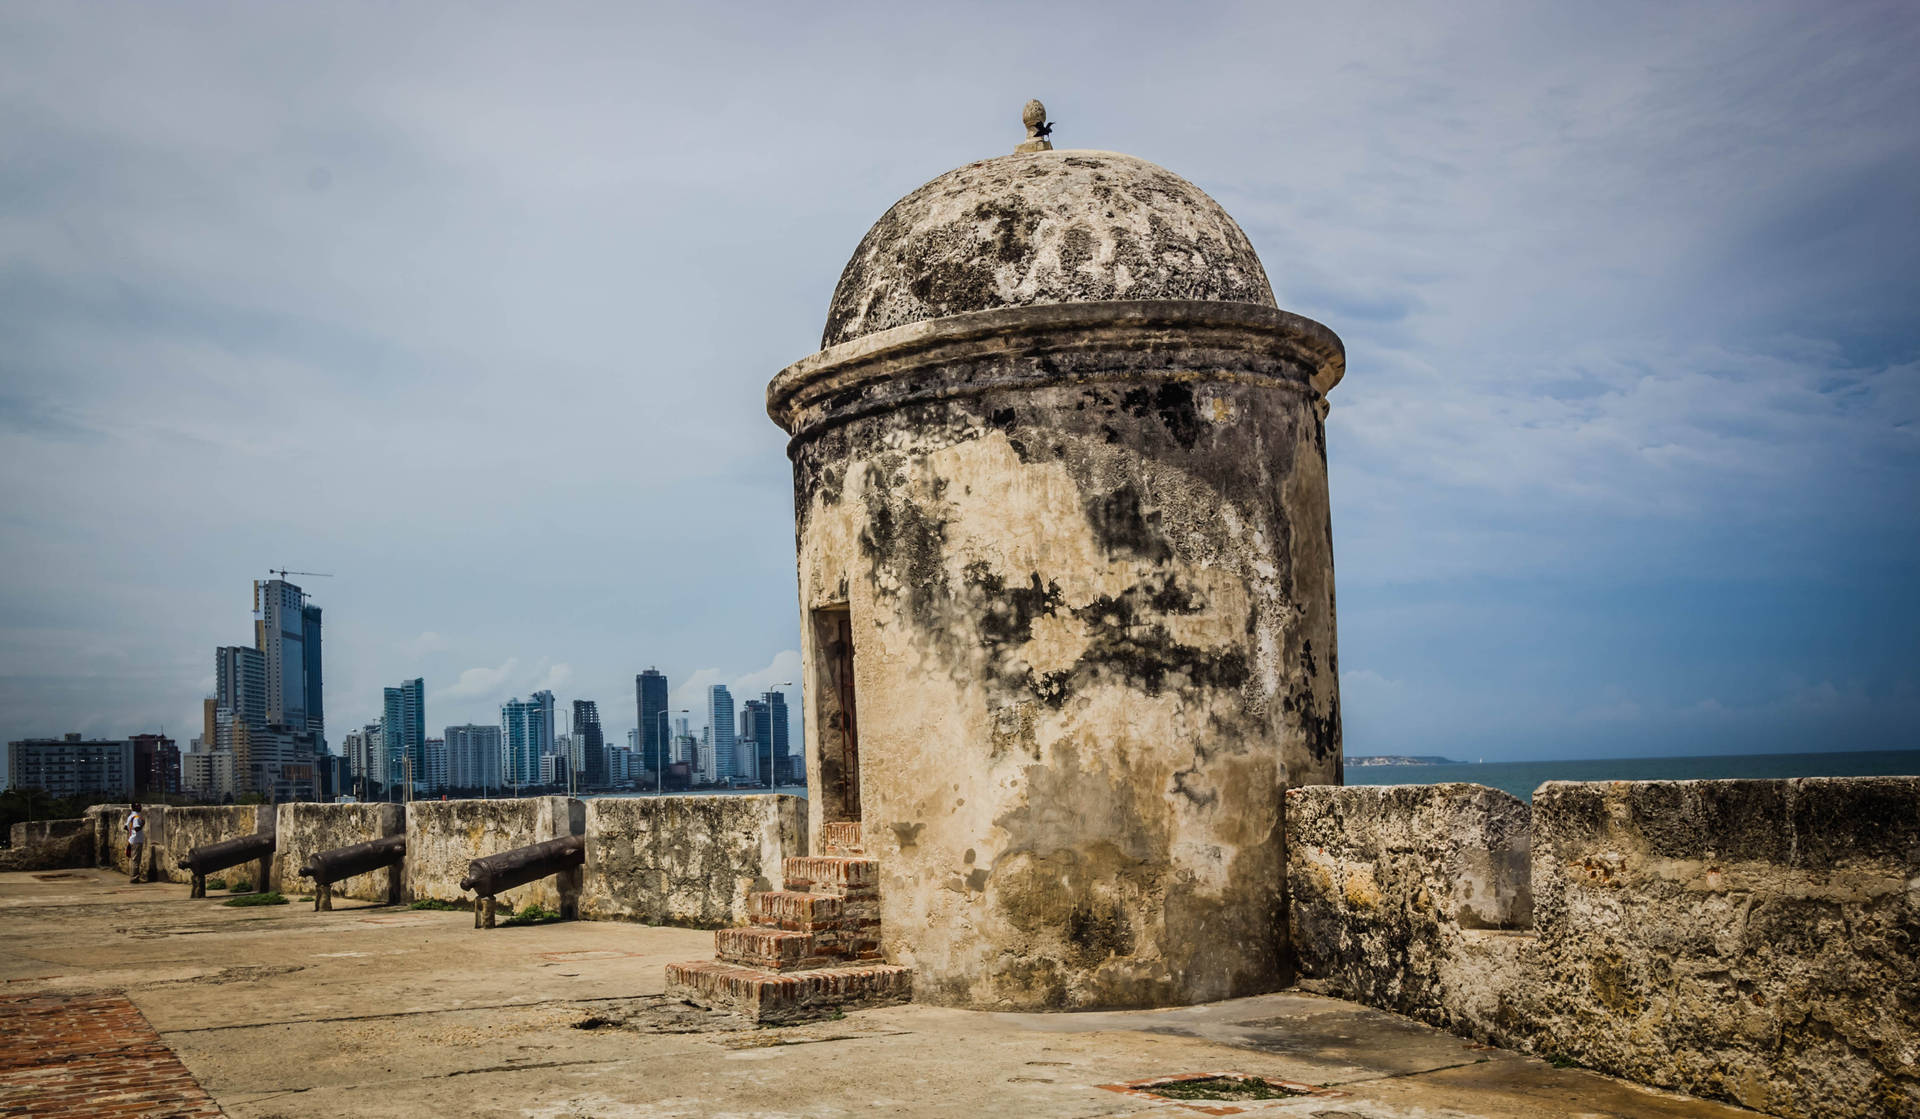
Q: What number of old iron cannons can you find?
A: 3